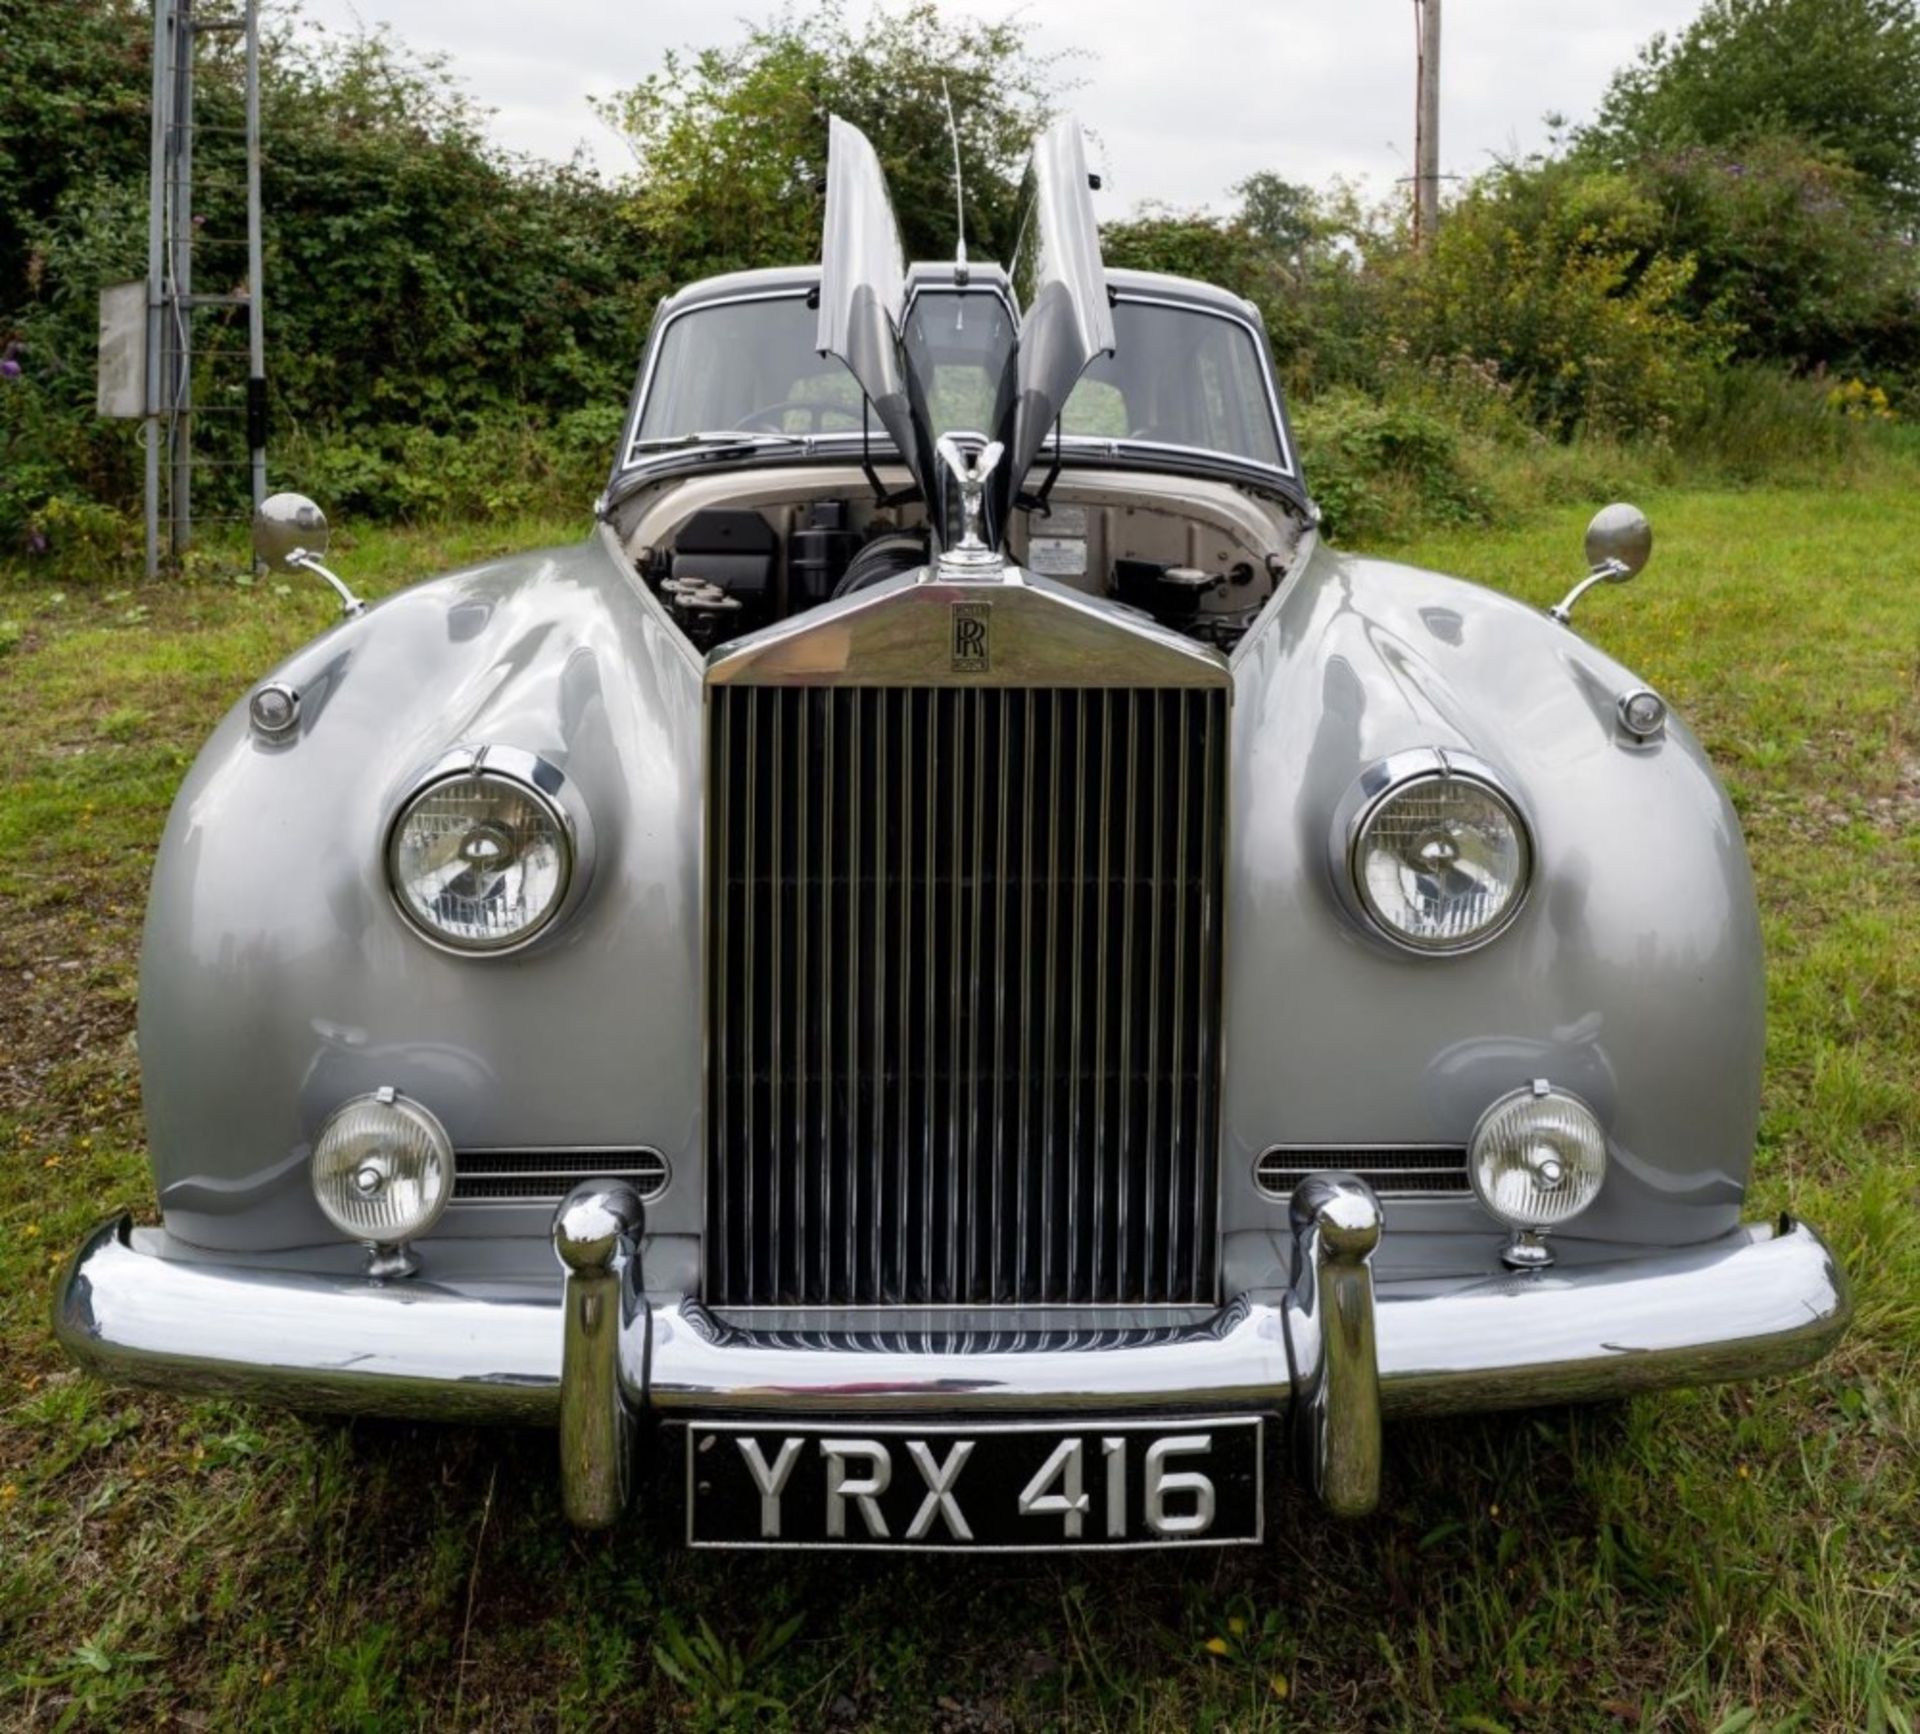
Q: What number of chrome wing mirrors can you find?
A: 2